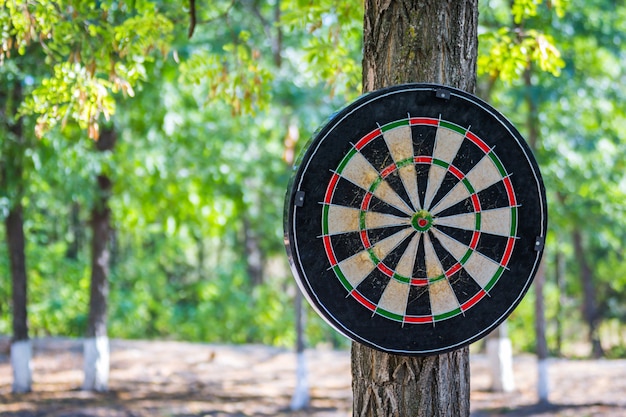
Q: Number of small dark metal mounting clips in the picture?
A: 3